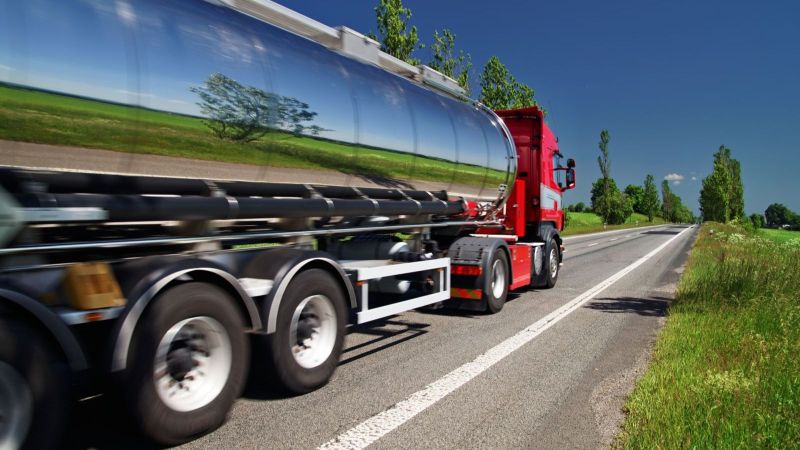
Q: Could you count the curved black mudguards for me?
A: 5